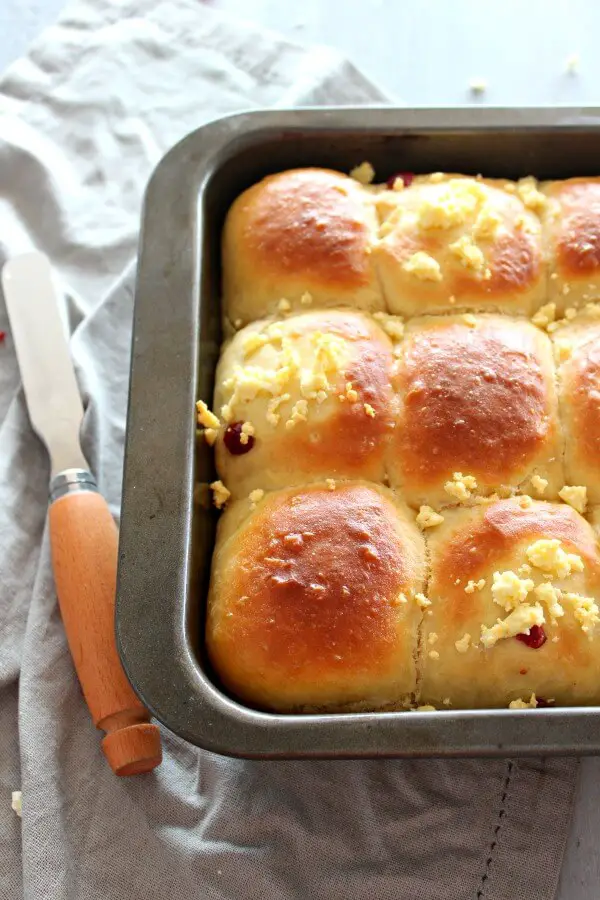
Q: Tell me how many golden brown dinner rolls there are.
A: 8